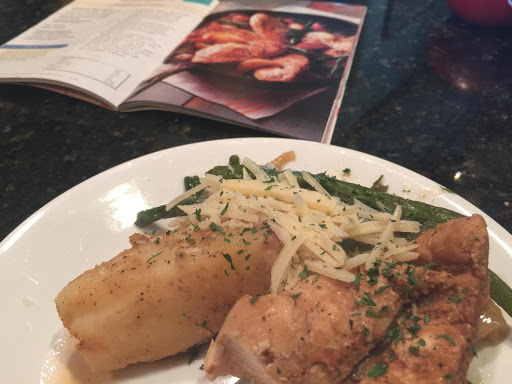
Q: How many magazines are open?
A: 1